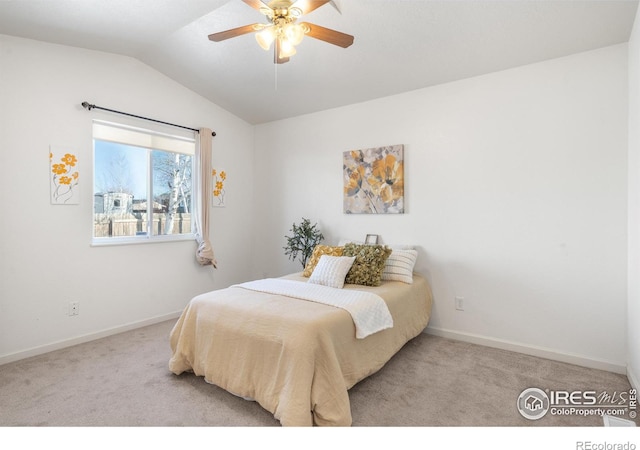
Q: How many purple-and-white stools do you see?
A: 0